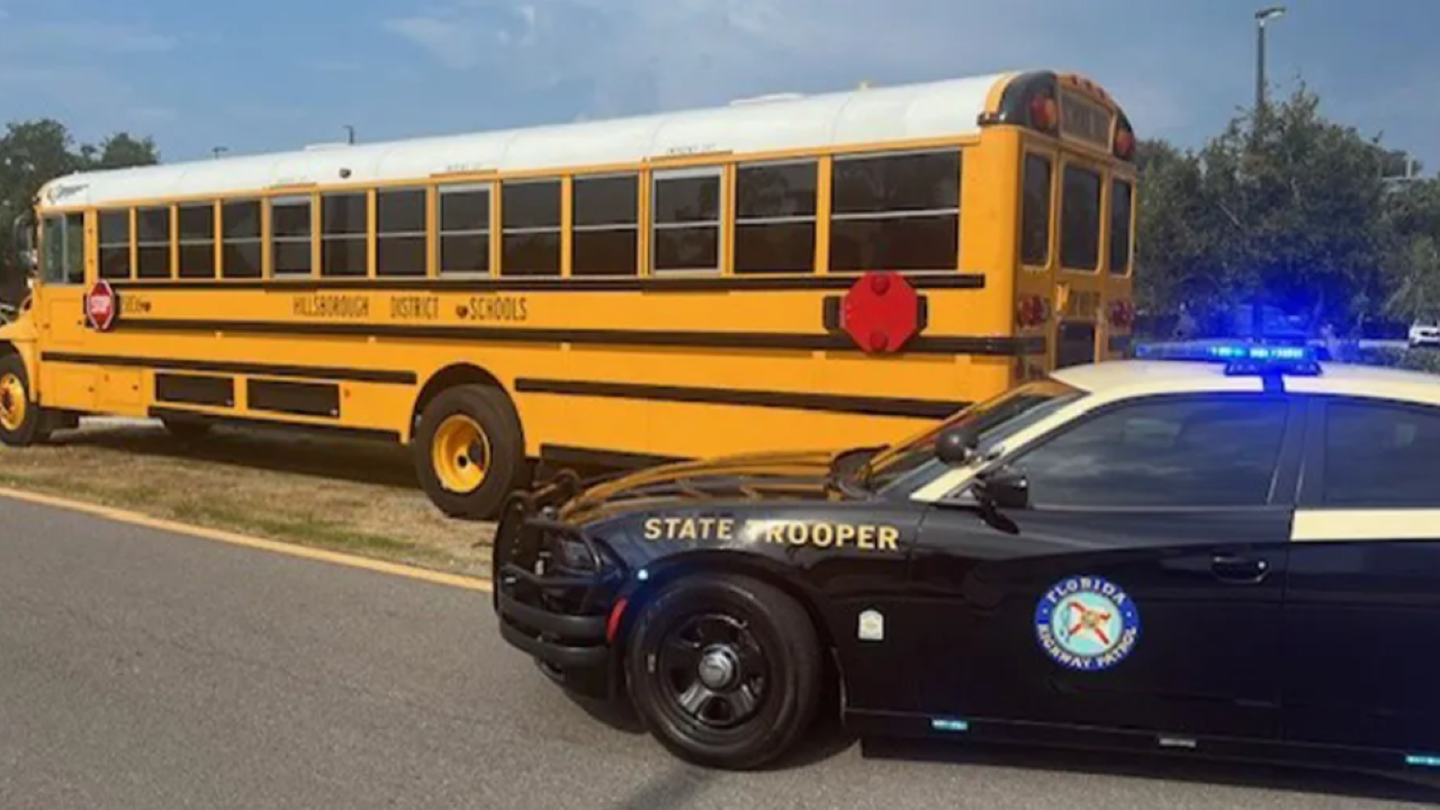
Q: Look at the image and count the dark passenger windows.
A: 13